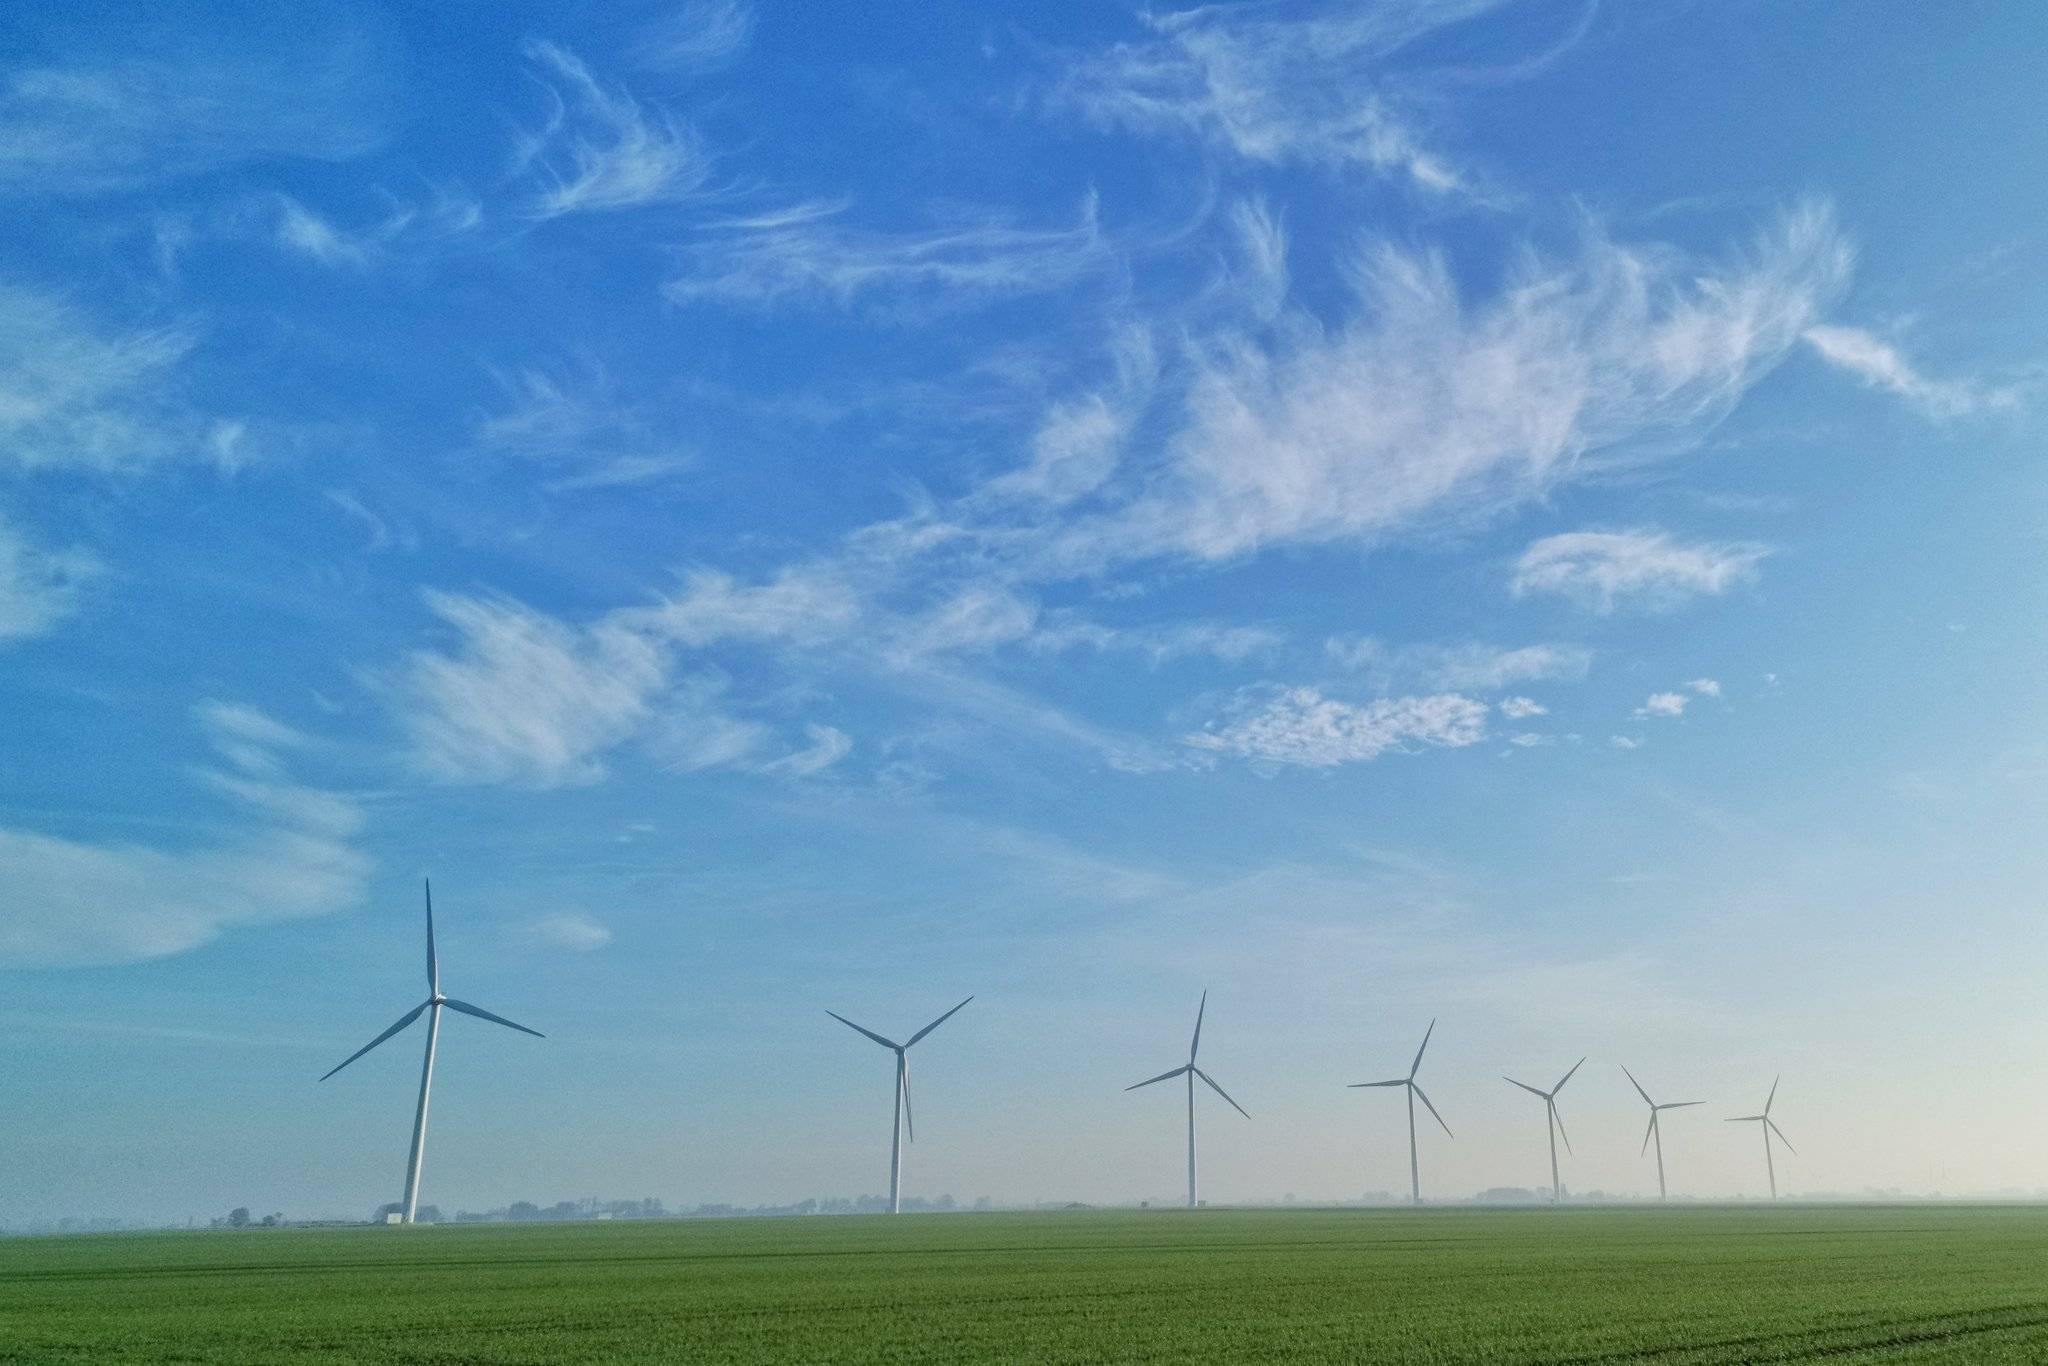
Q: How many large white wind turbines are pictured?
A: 7